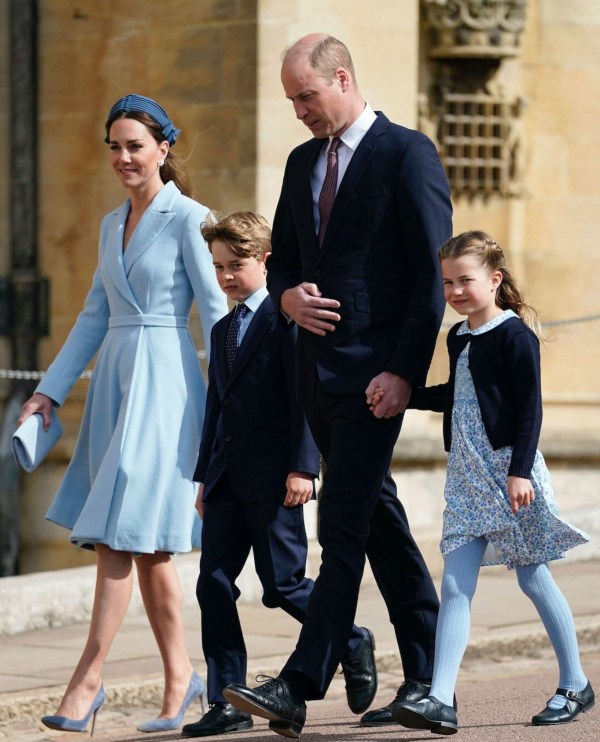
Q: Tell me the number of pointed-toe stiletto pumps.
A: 2